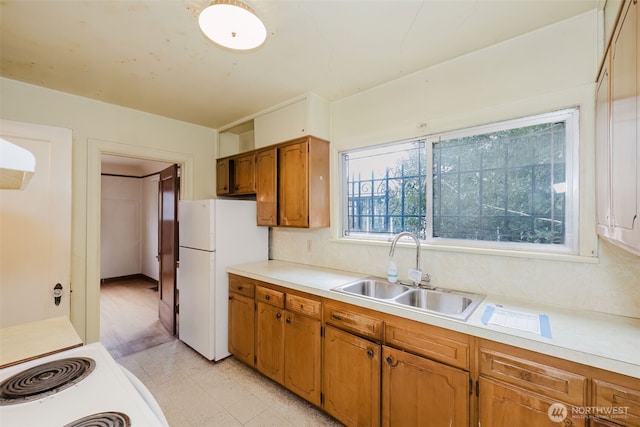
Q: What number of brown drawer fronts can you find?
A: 7